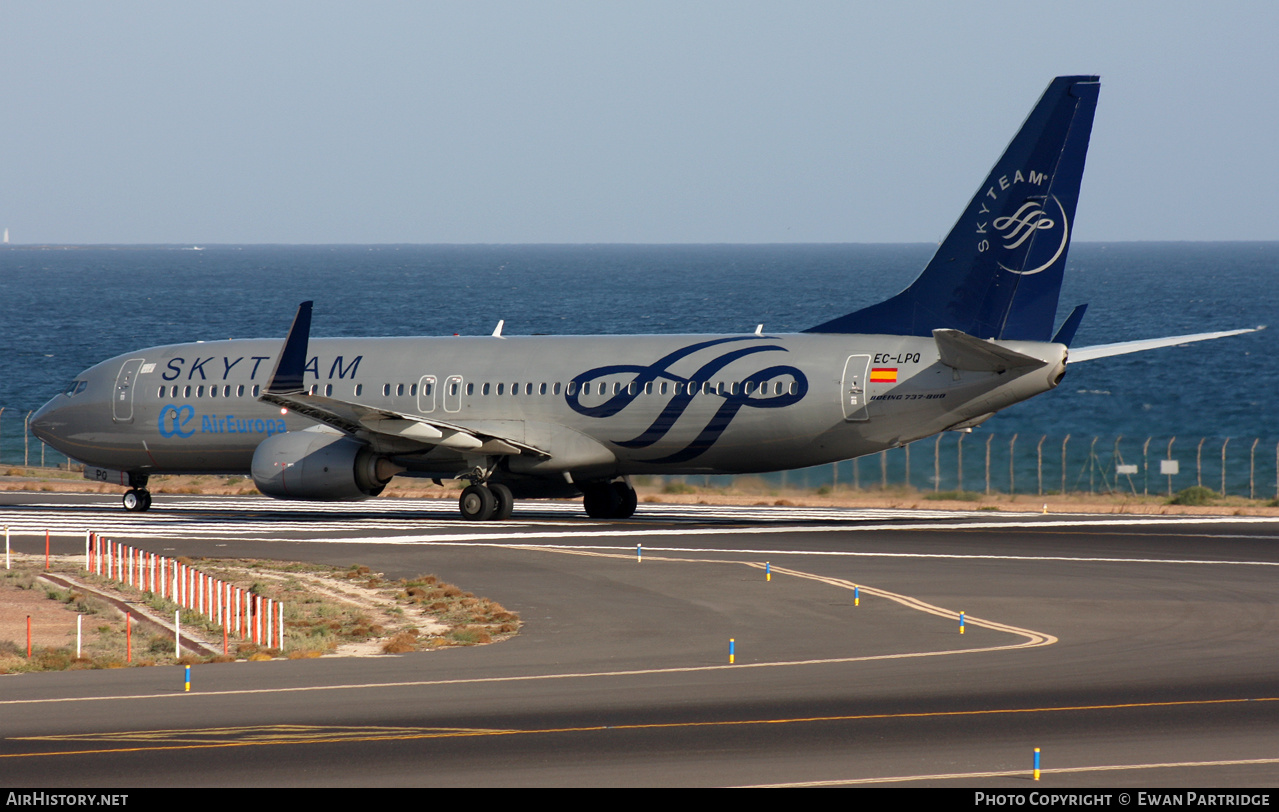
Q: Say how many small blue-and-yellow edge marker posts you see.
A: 7